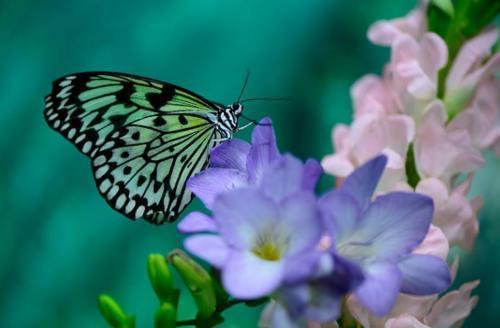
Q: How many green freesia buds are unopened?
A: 4